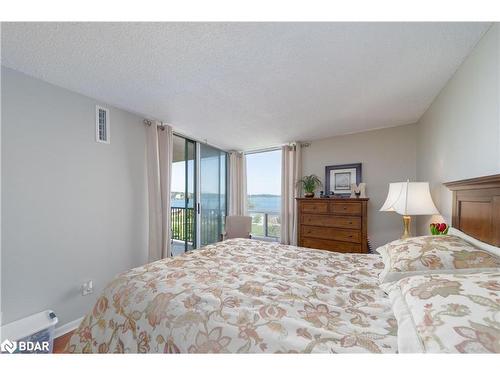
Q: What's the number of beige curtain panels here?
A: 3